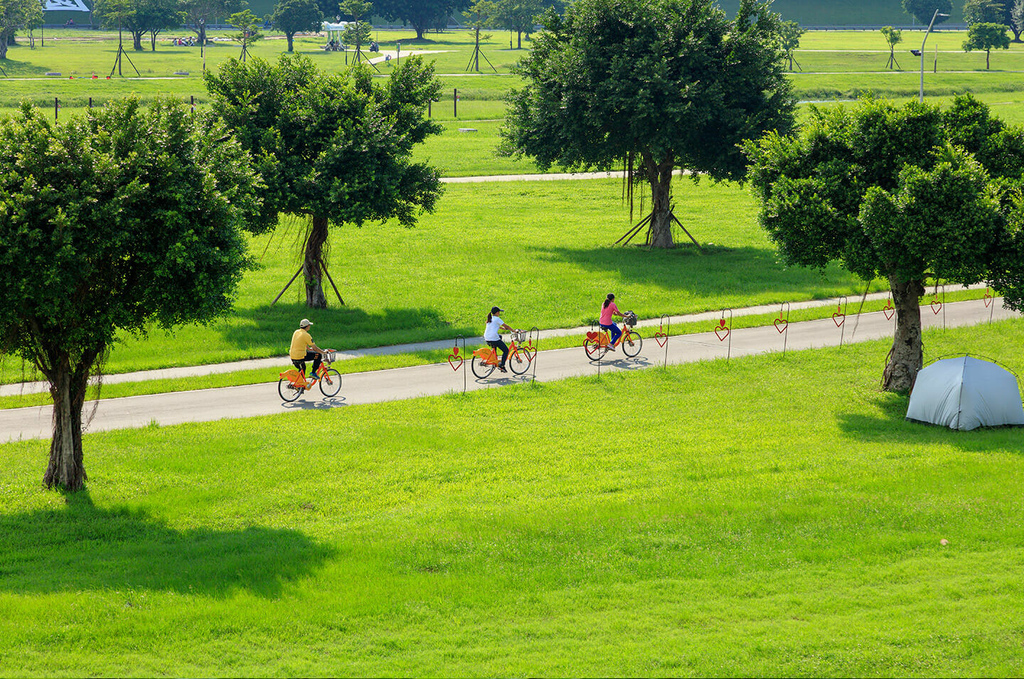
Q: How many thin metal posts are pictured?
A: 10